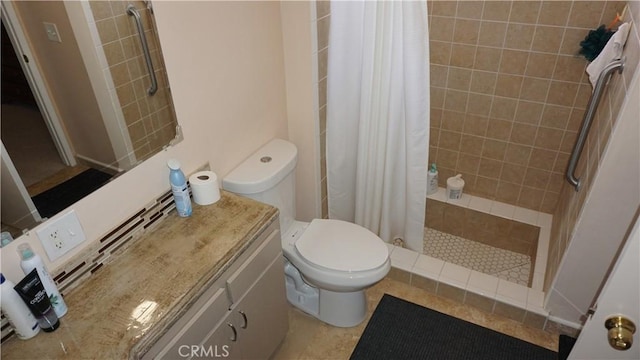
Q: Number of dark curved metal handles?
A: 2